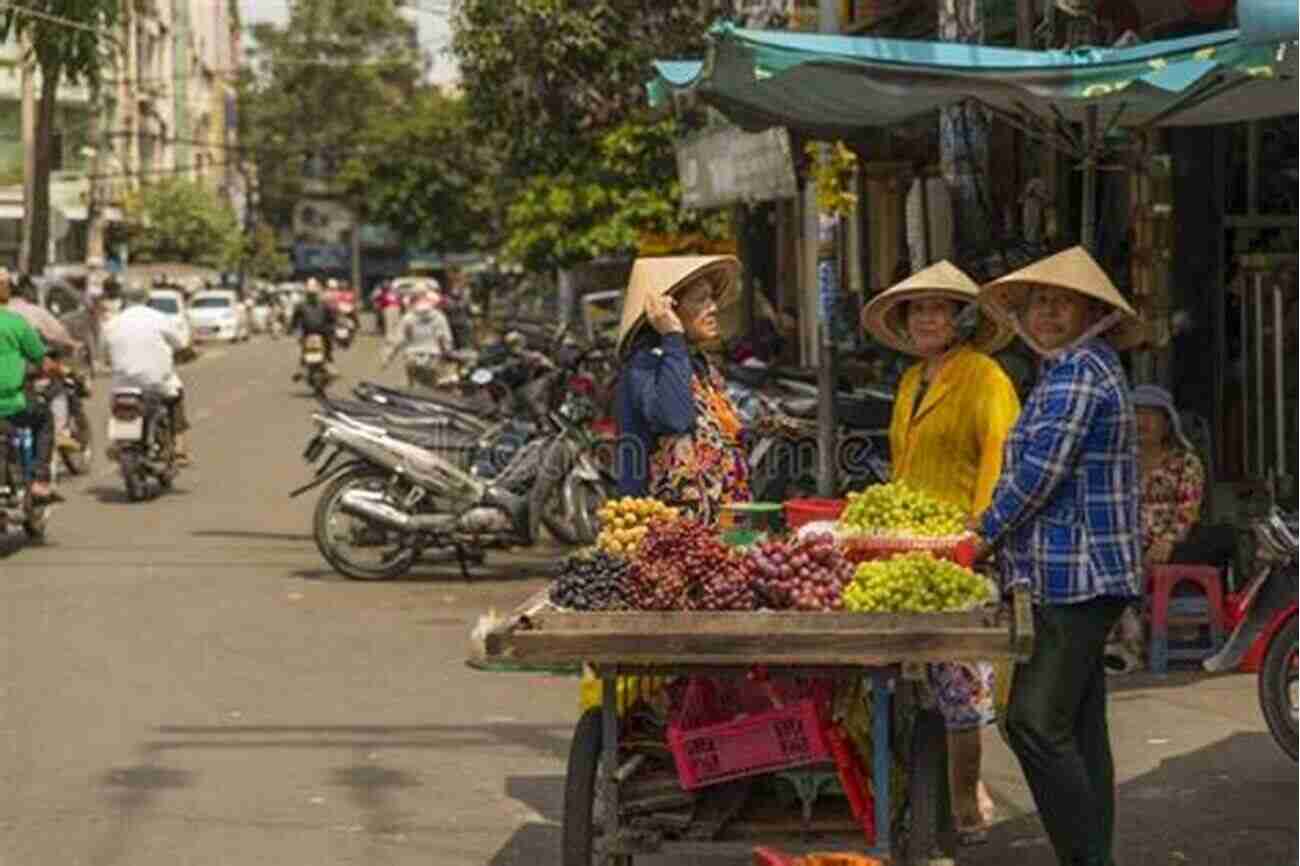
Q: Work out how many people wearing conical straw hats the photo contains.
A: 3